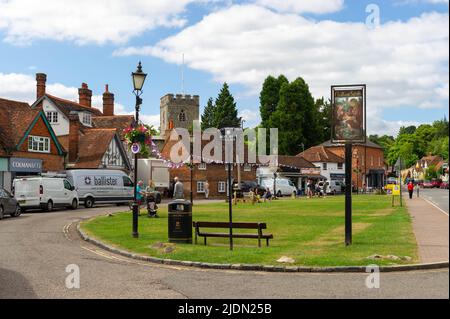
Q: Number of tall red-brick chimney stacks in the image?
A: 3